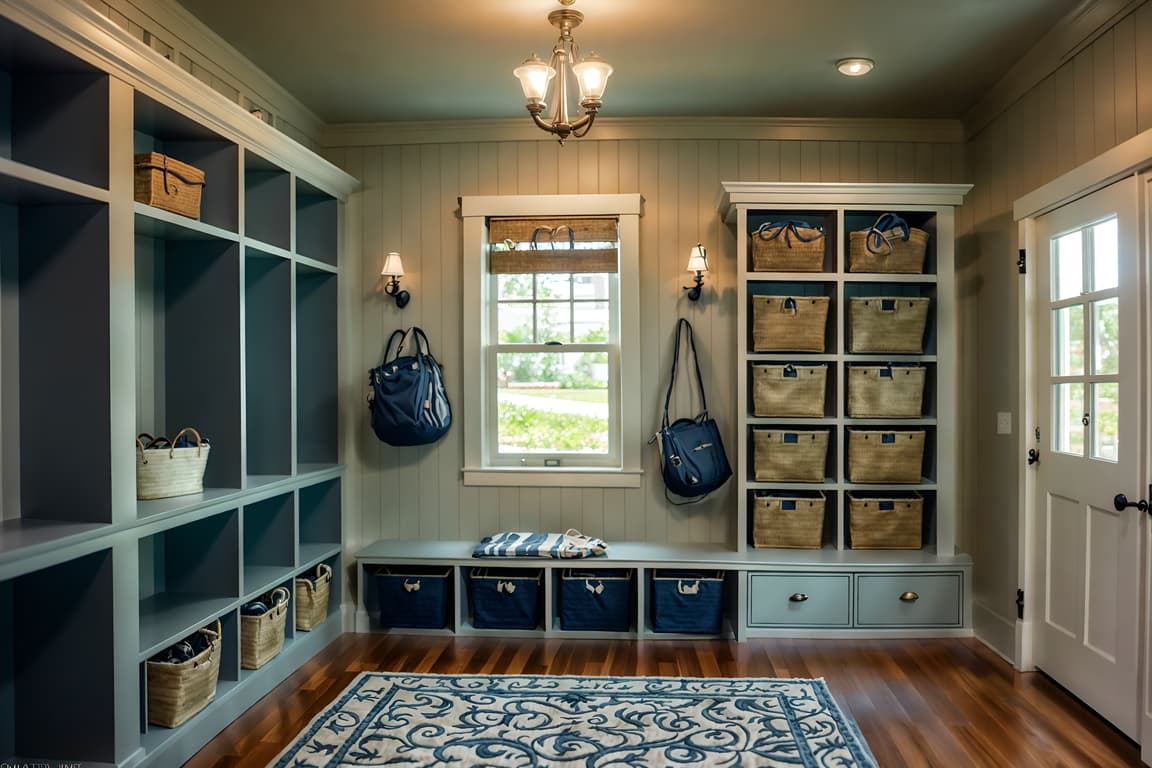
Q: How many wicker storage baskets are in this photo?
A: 15